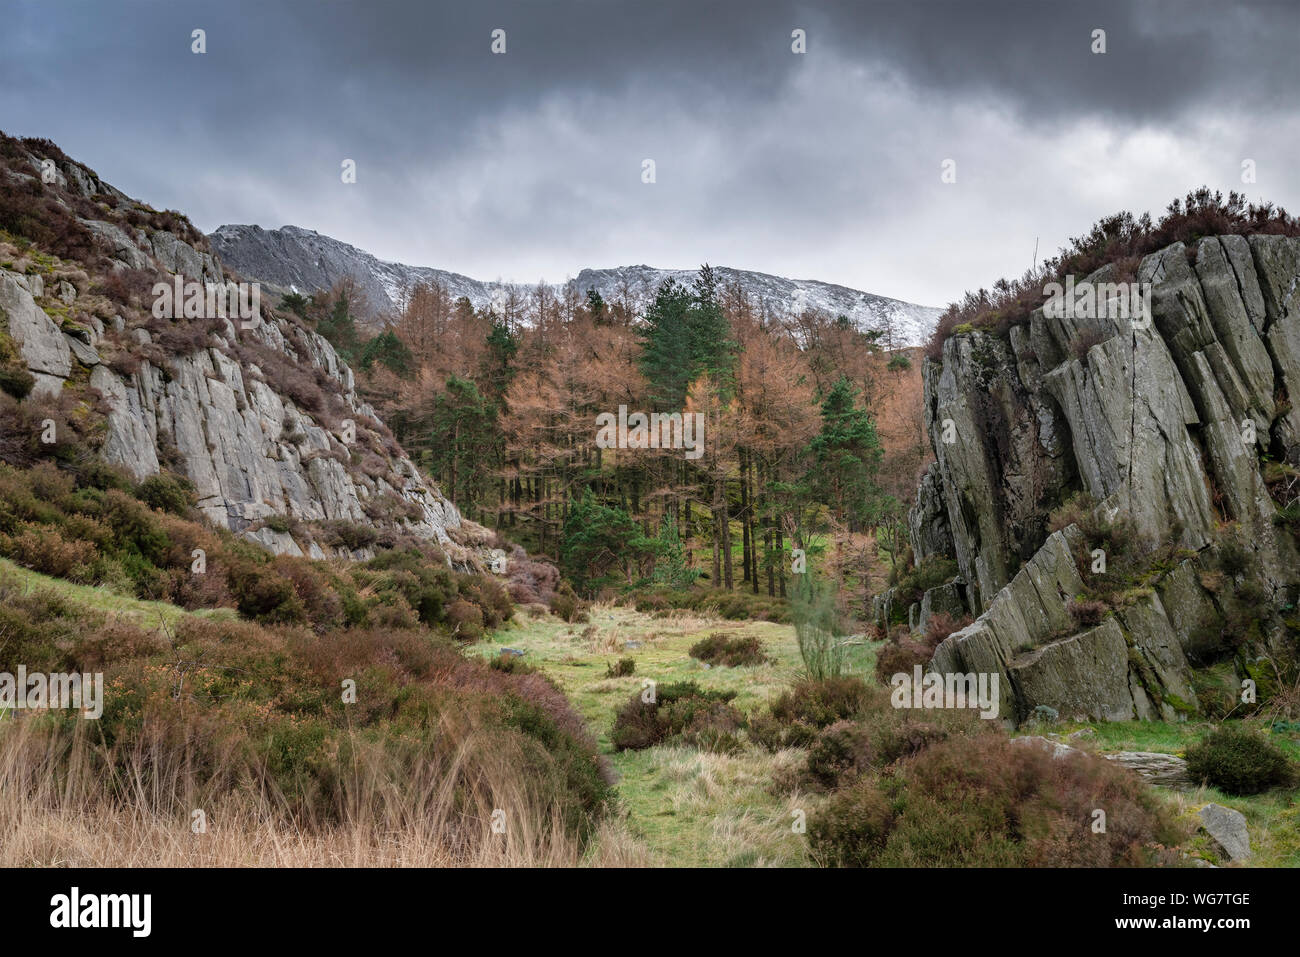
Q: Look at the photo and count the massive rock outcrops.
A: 2